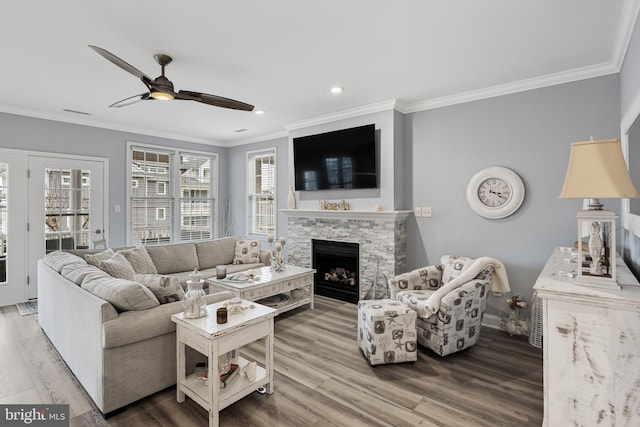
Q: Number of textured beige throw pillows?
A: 3